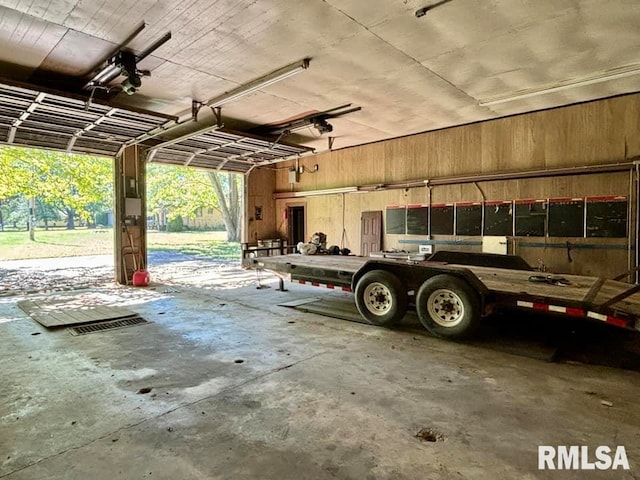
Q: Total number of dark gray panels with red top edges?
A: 8